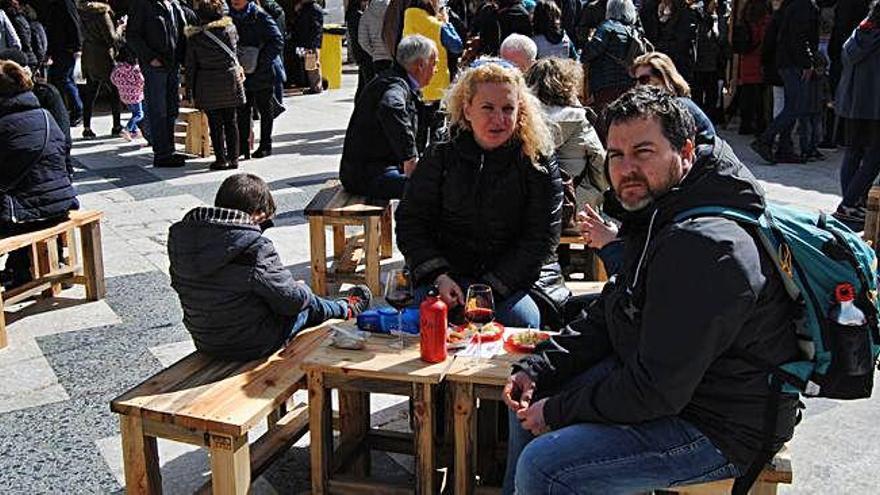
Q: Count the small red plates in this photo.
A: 2